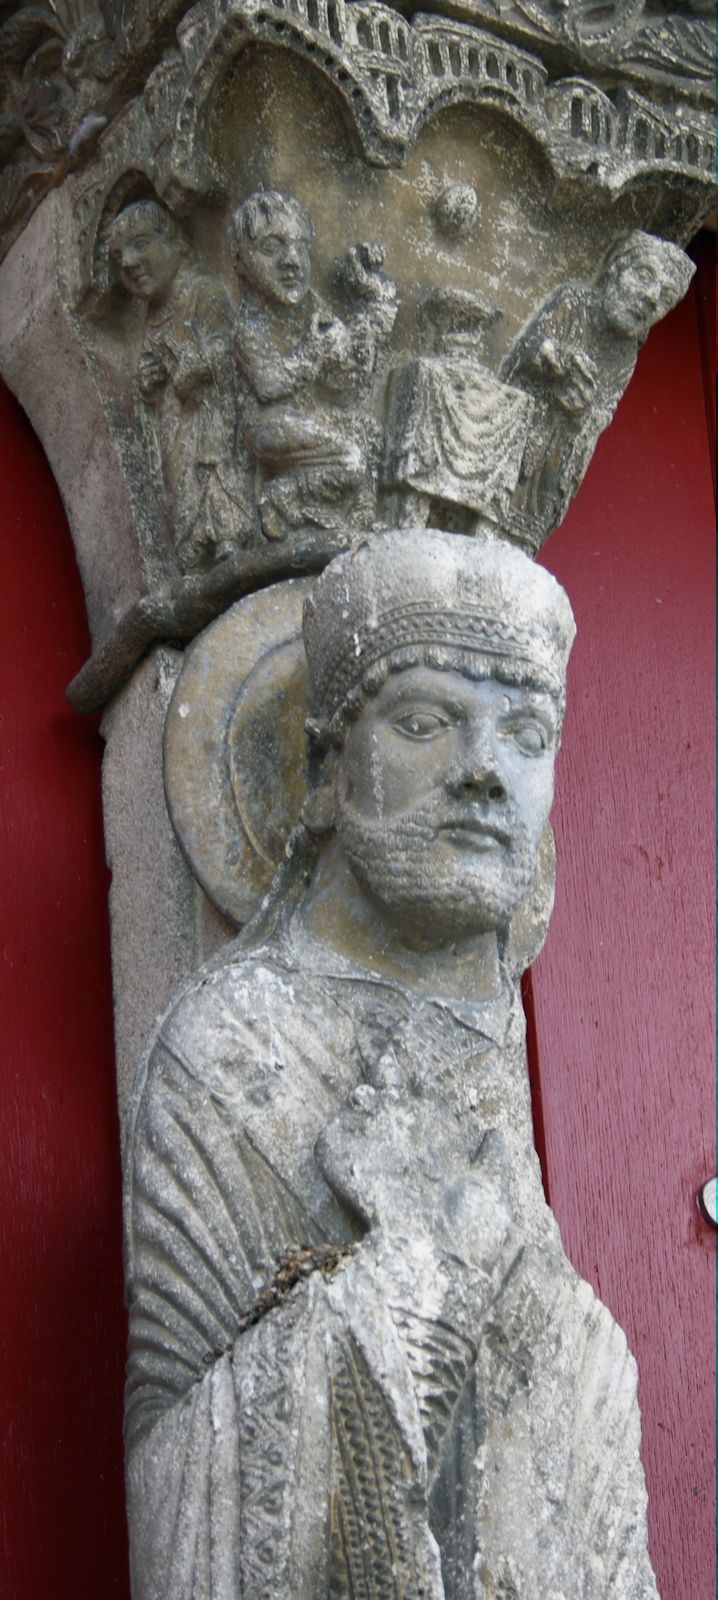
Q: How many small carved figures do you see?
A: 3